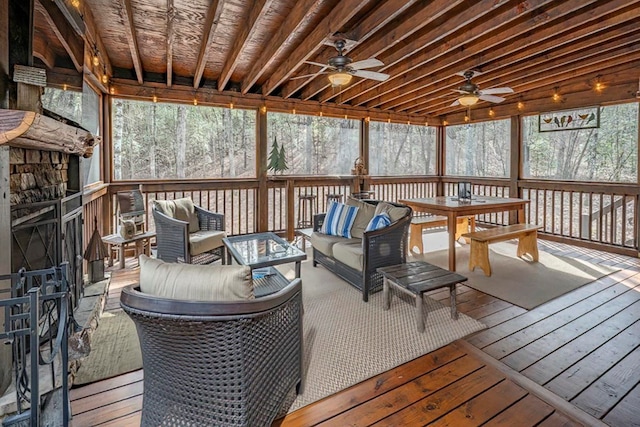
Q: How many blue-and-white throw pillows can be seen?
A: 2